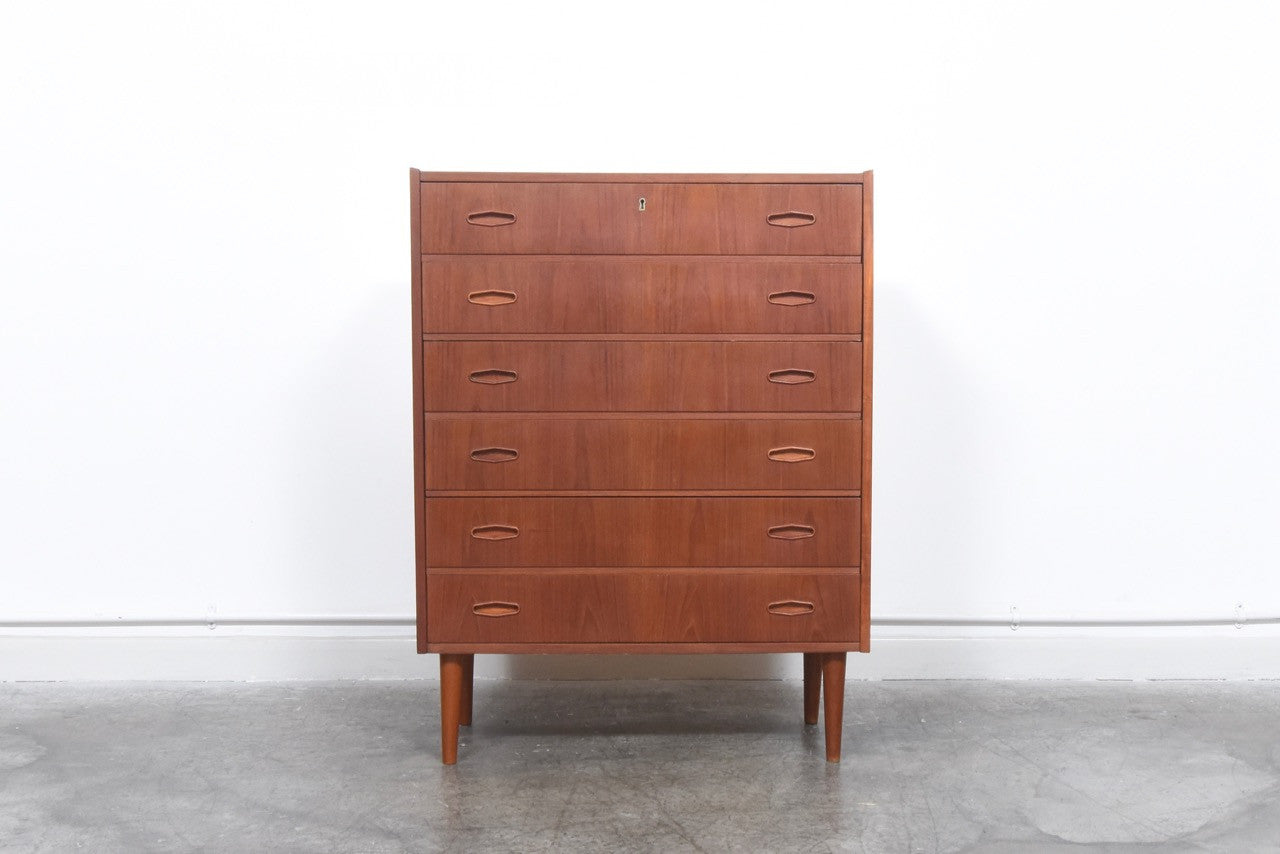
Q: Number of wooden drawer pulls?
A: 12